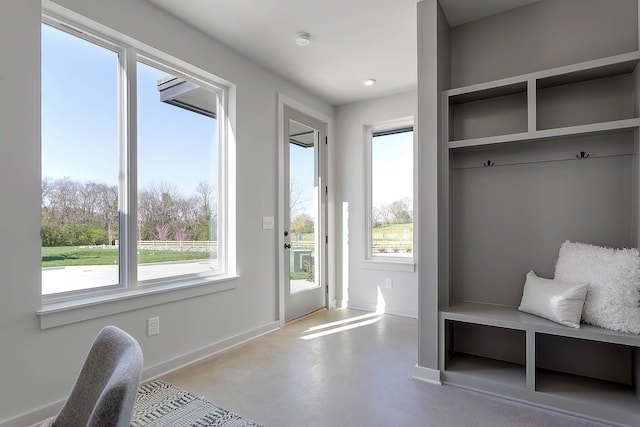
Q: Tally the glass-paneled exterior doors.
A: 1